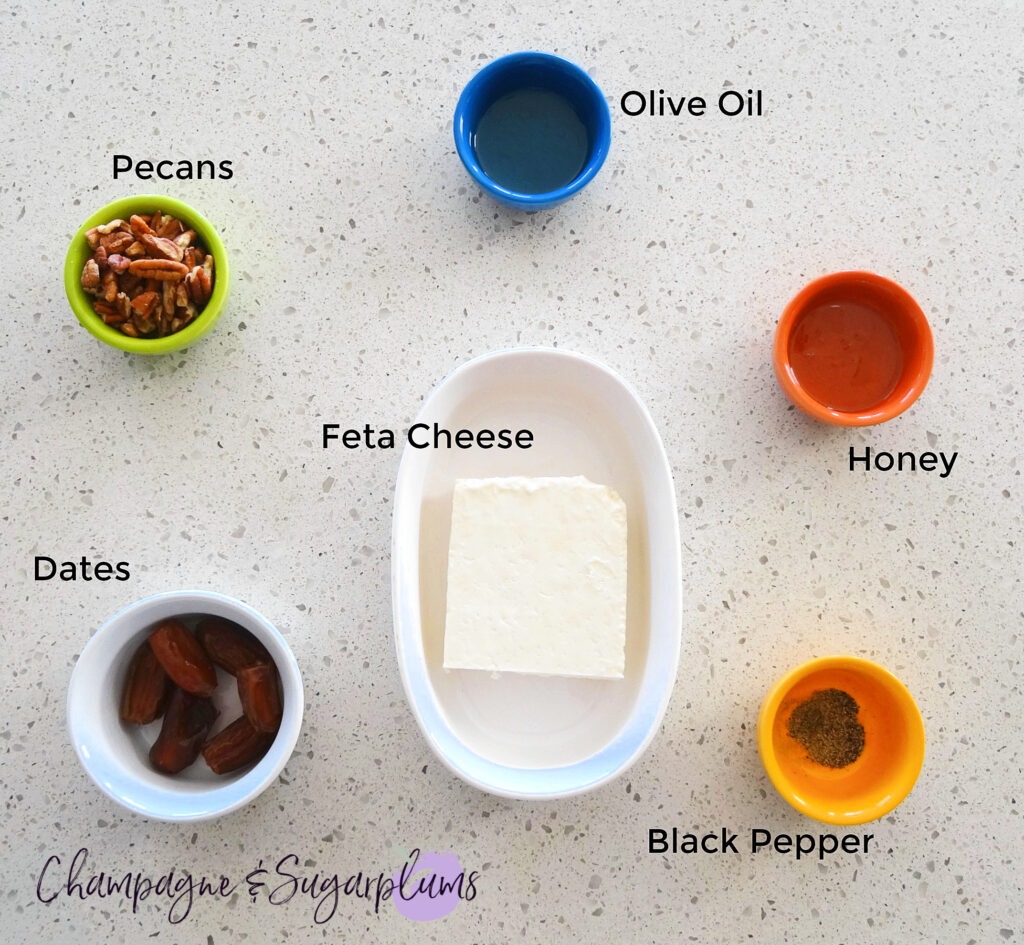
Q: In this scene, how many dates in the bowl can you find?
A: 6